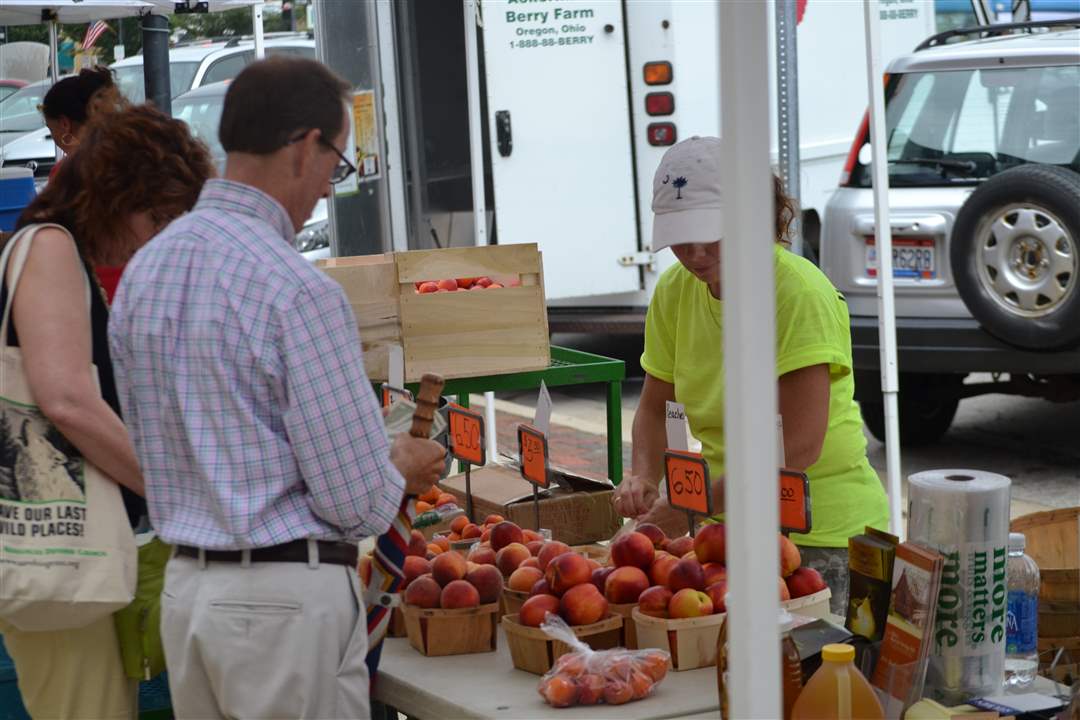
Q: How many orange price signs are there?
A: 5